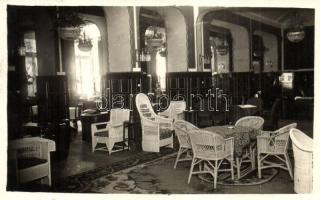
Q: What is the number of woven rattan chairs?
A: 9